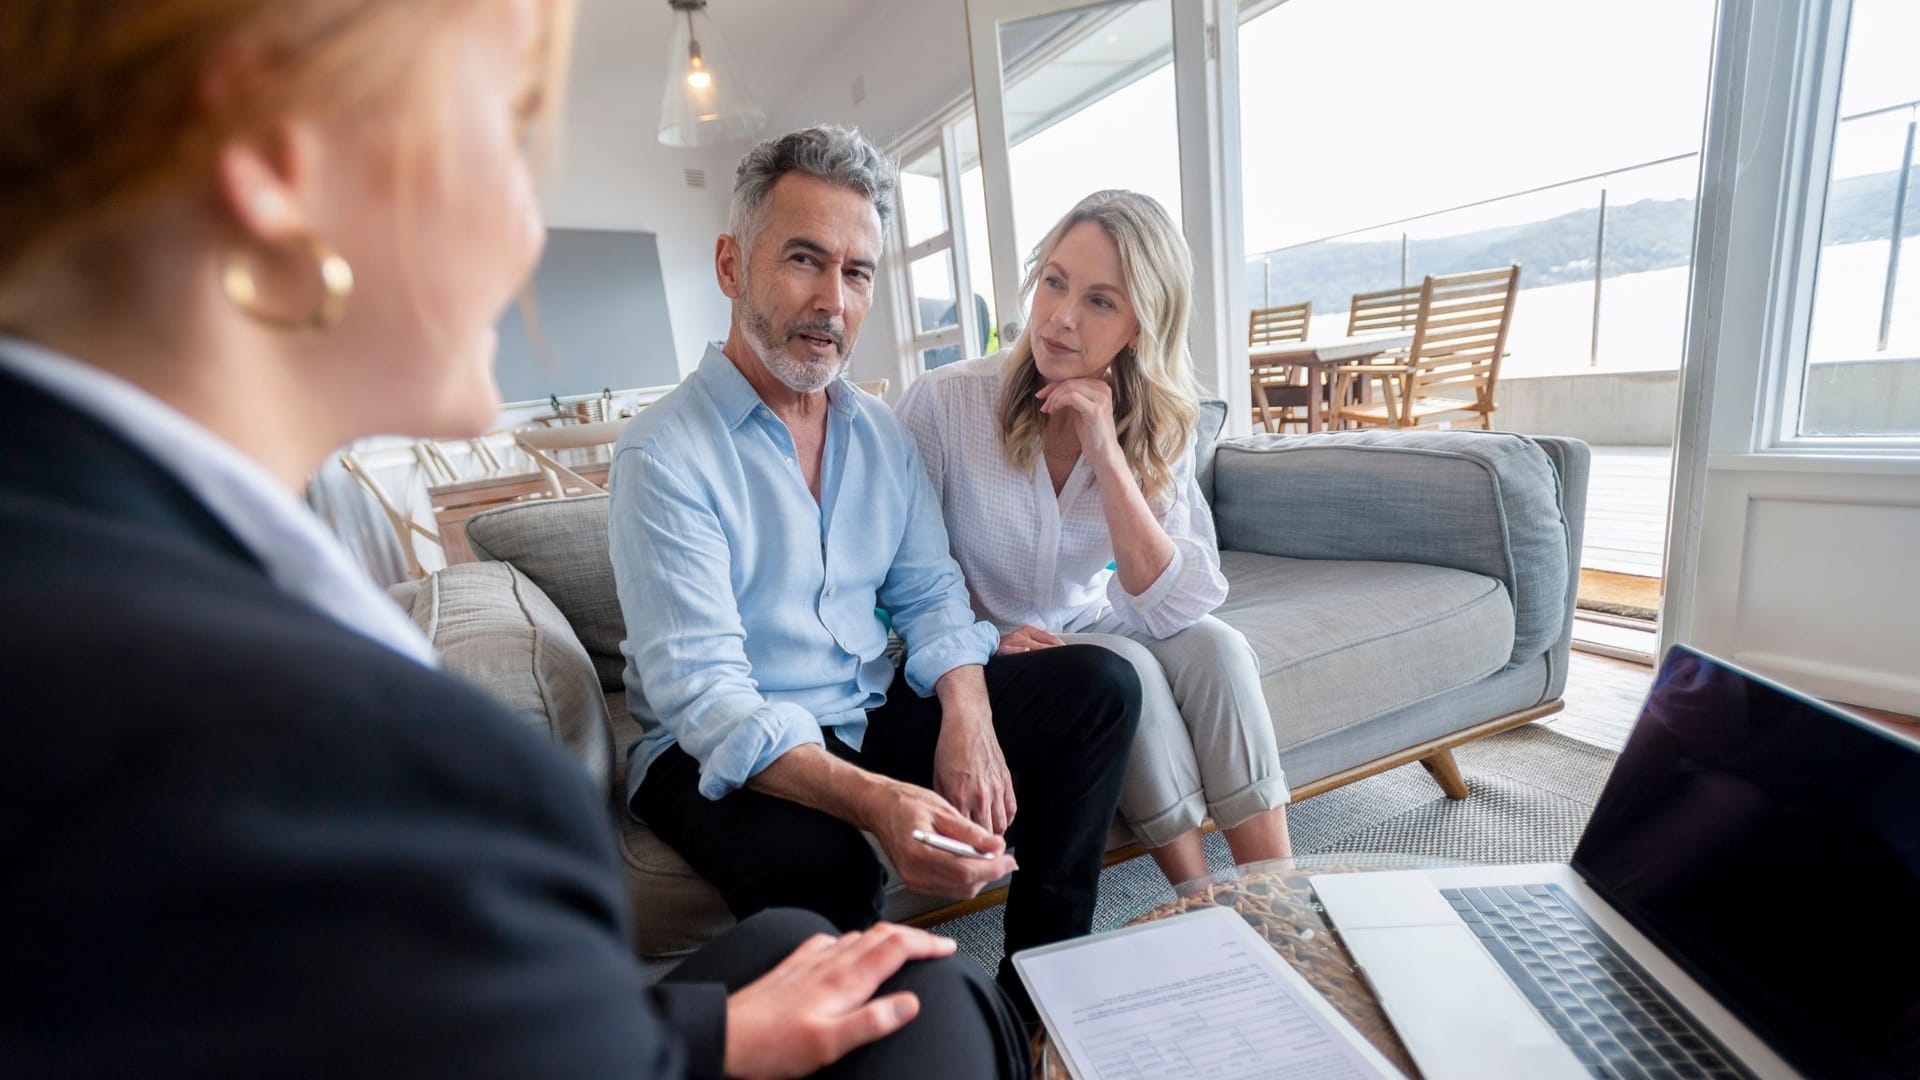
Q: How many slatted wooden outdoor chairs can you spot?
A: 3